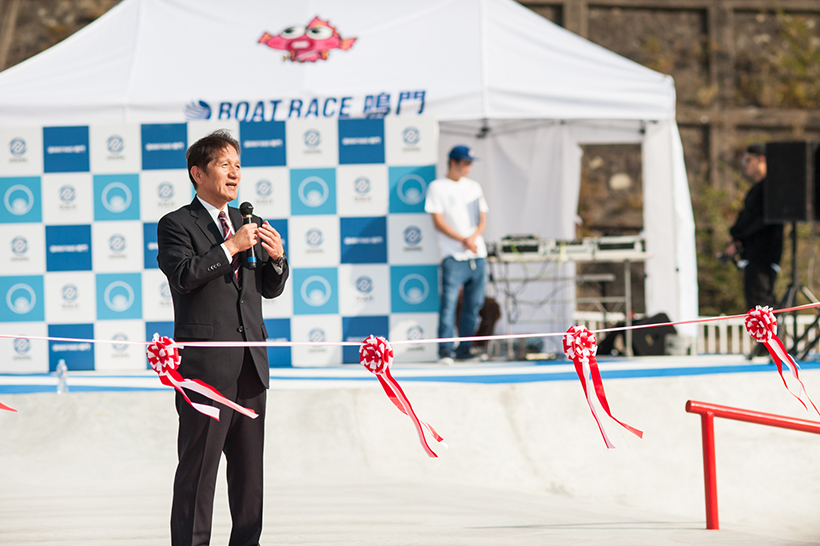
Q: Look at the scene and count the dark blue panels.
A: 12